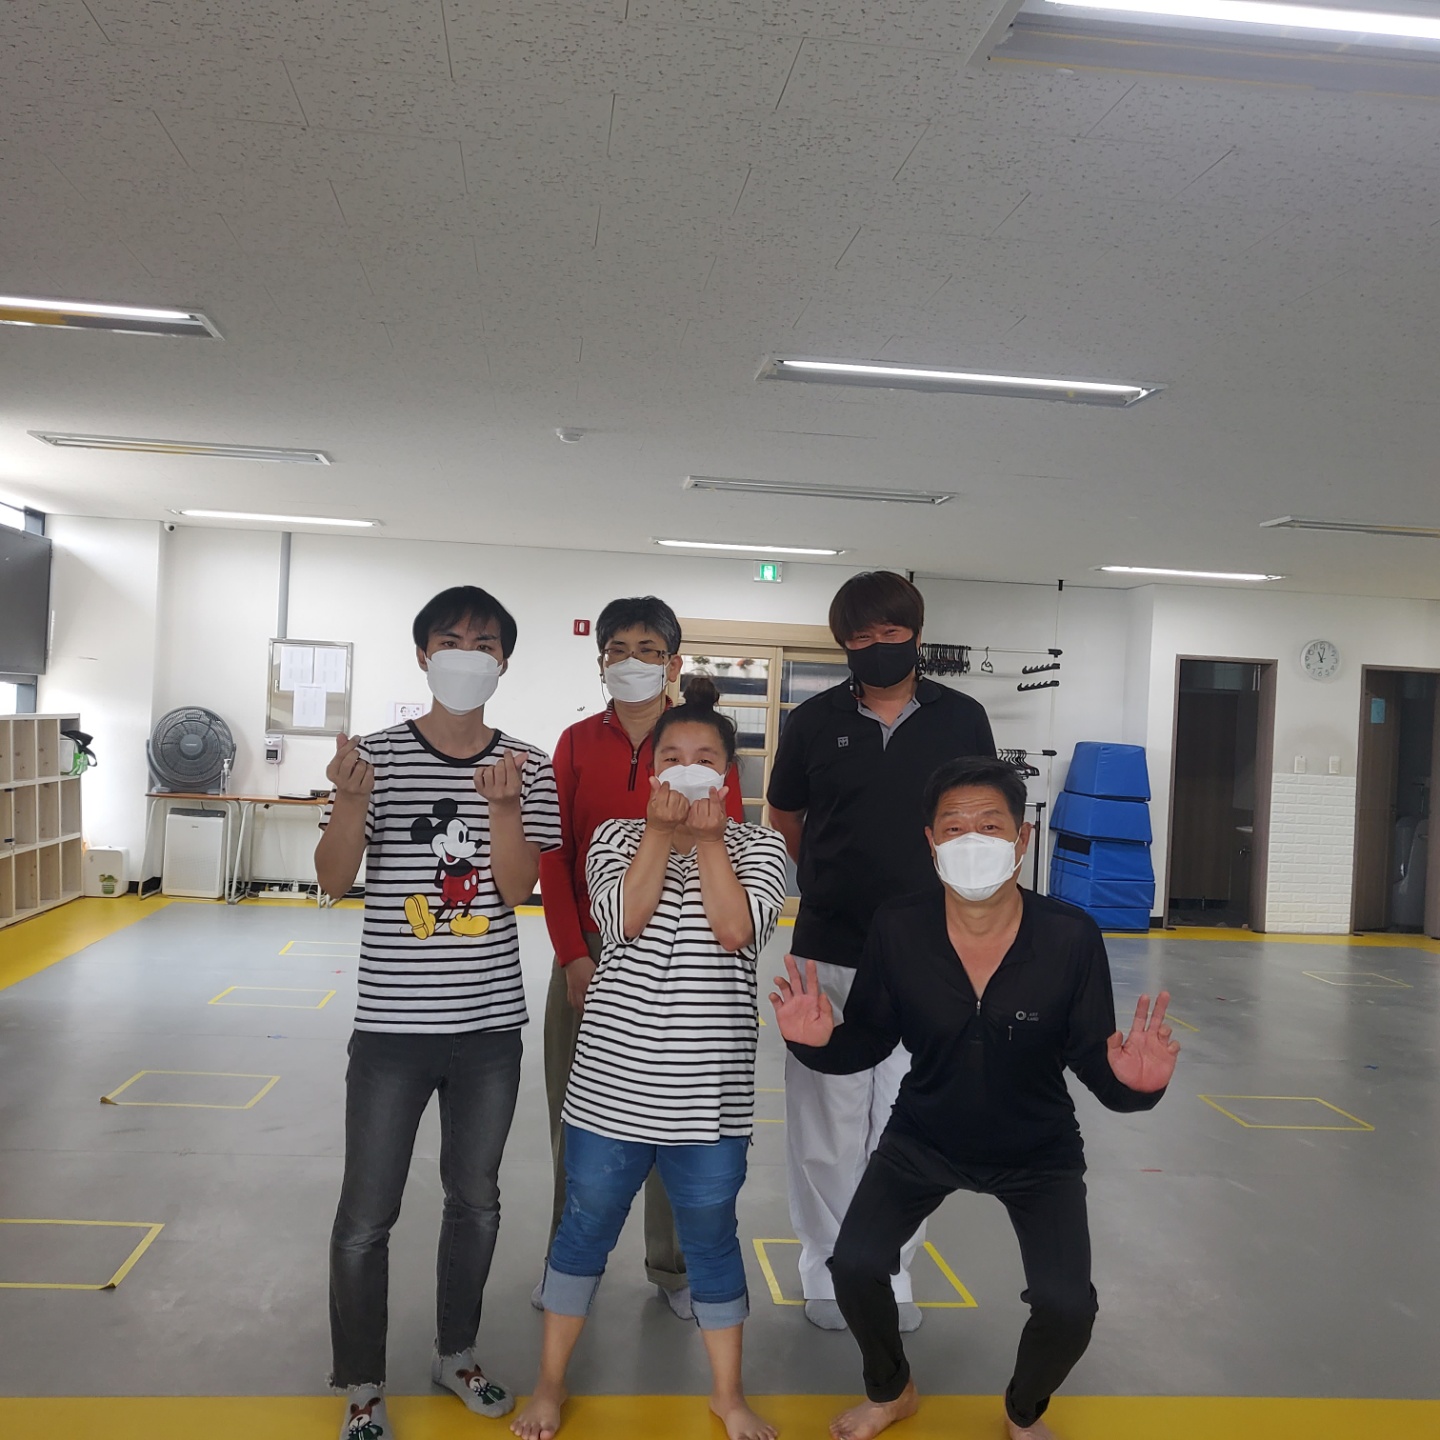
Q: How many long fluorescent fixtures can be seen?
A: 9